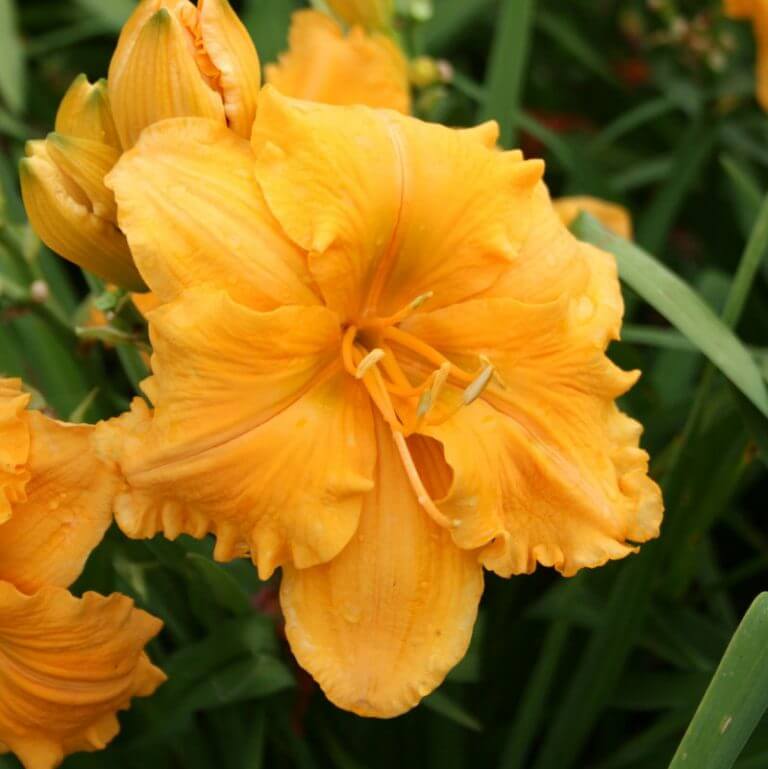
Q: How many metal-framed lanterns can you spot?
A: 0